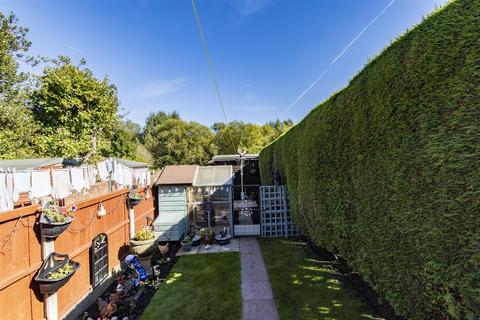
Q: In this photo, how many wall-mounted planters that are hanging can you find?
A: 3